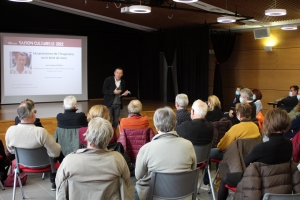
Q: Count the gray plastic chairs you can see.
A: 4